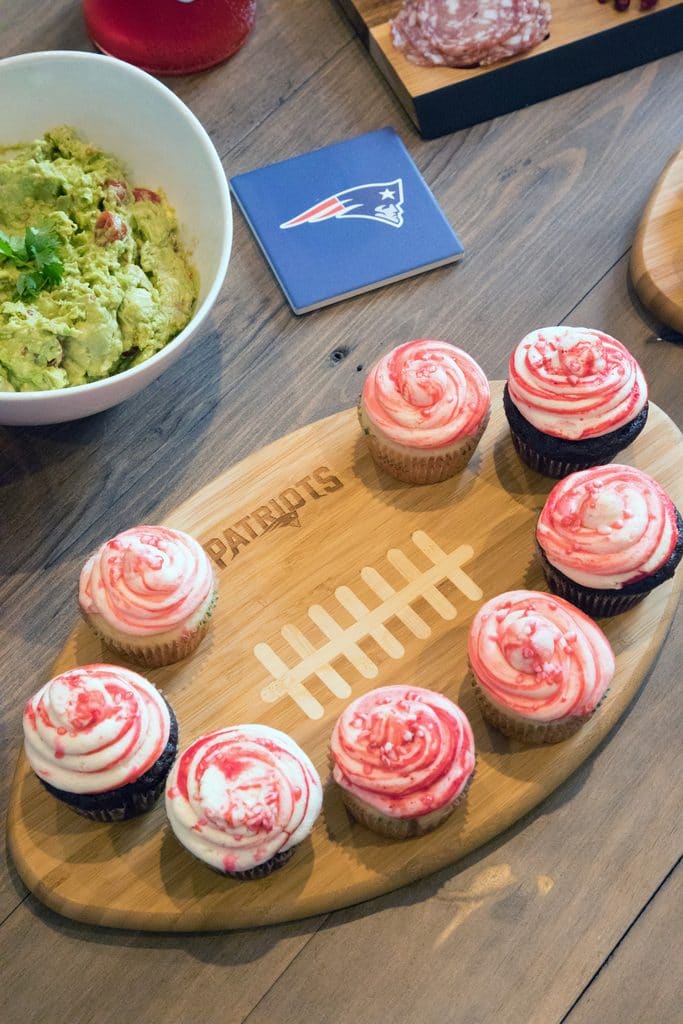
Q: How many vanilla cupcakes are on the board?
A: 4